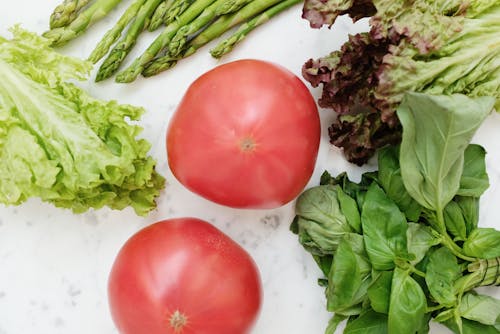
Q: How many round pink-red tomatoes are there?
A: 2